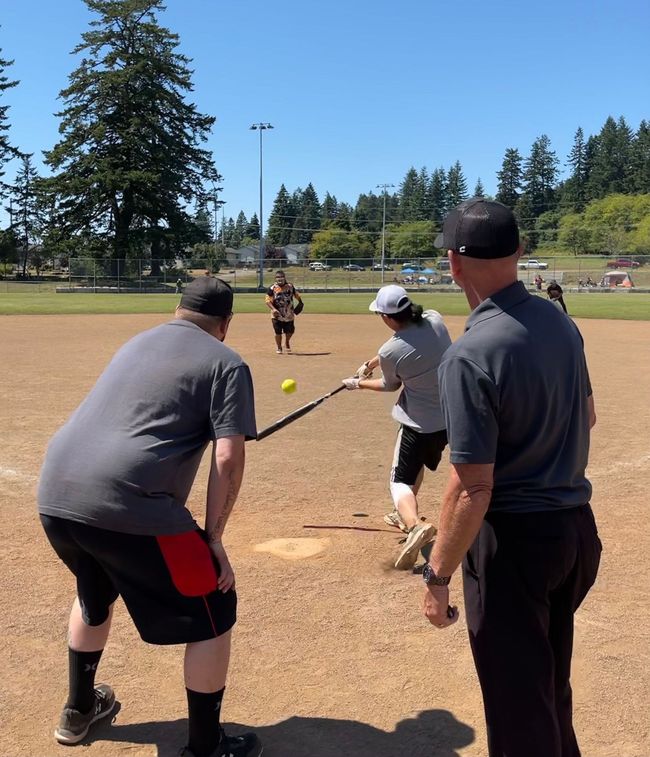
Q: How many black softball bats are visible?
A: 1